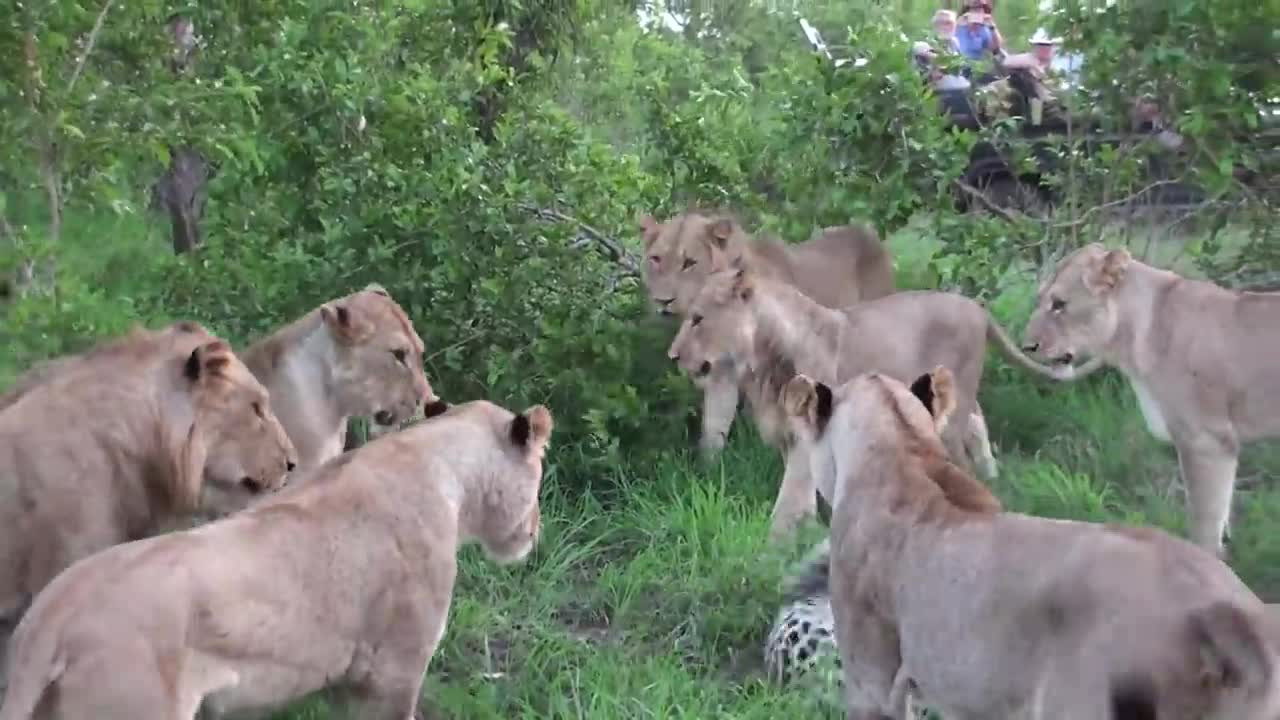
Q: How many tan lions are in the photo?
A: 7